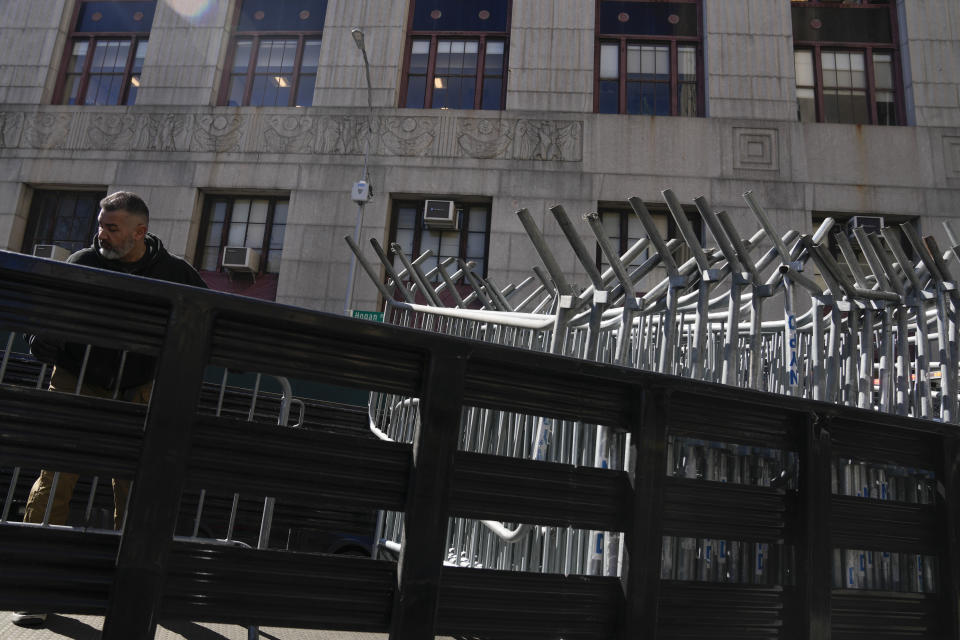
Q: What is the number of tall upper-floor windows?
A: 5